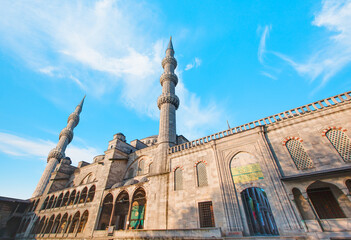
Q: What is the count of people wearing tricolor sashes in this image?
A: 0